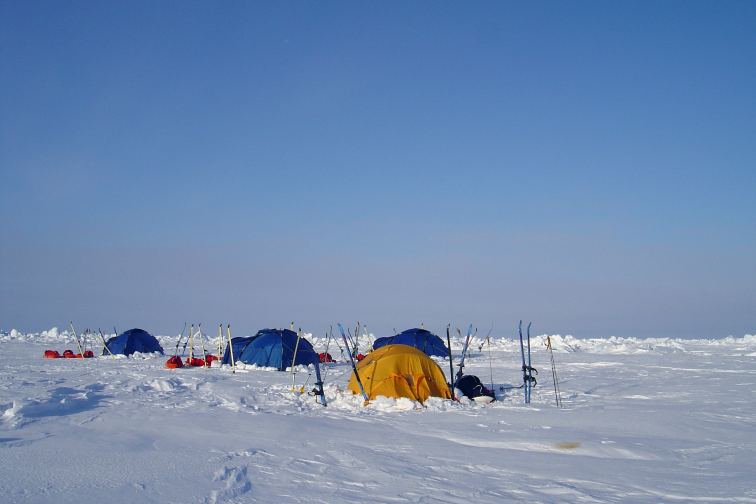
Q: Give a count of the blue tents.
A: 3